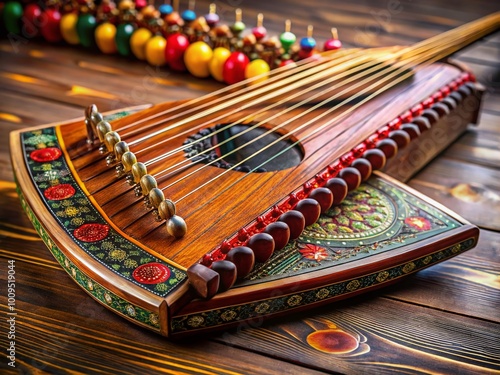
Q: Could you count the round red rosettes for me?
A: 4